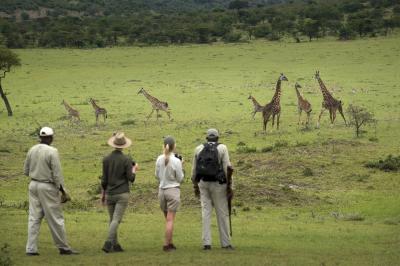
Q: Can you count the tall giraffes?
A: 2